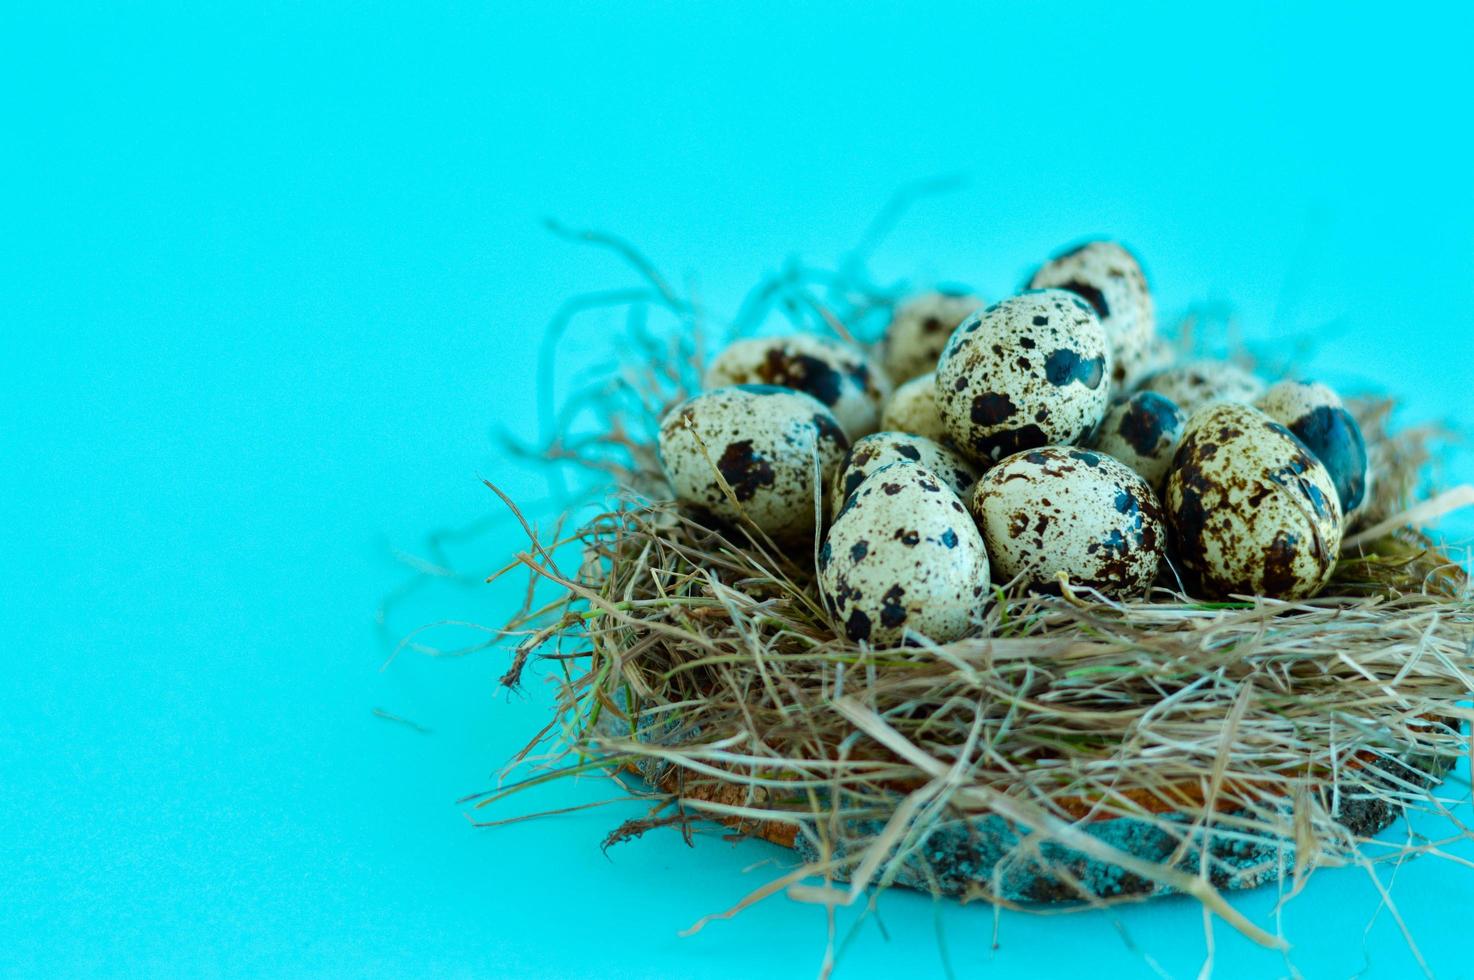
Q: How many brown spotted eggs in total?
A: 13